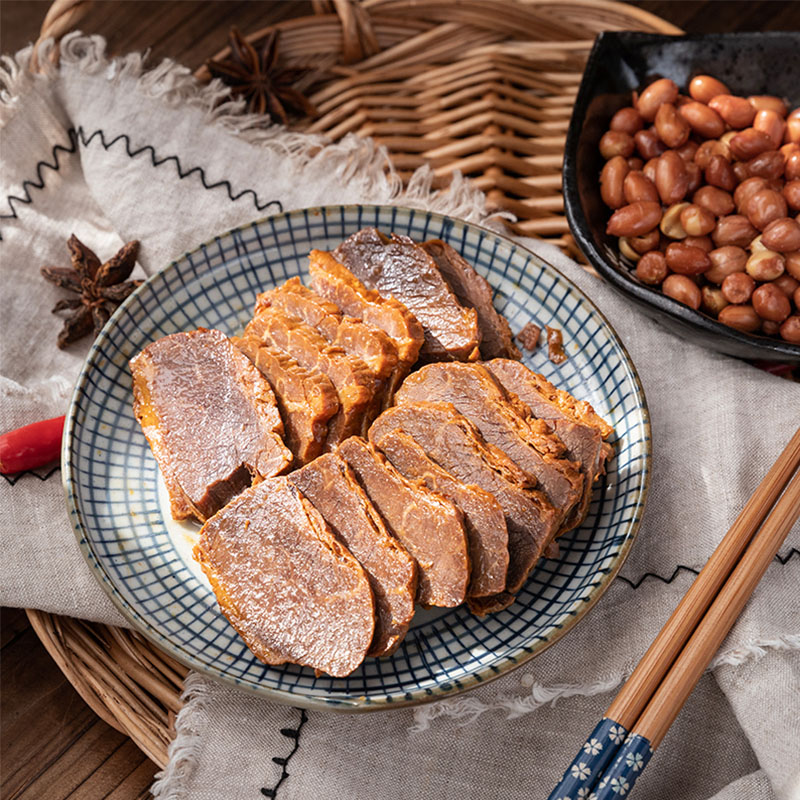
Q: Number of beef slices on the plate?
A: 14